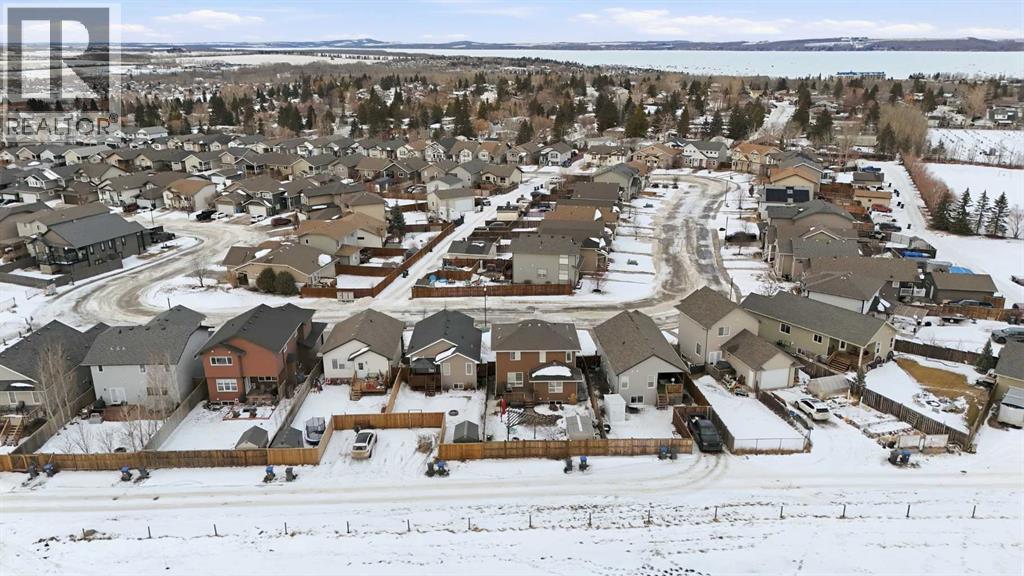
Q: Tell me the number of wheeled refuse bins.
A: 14